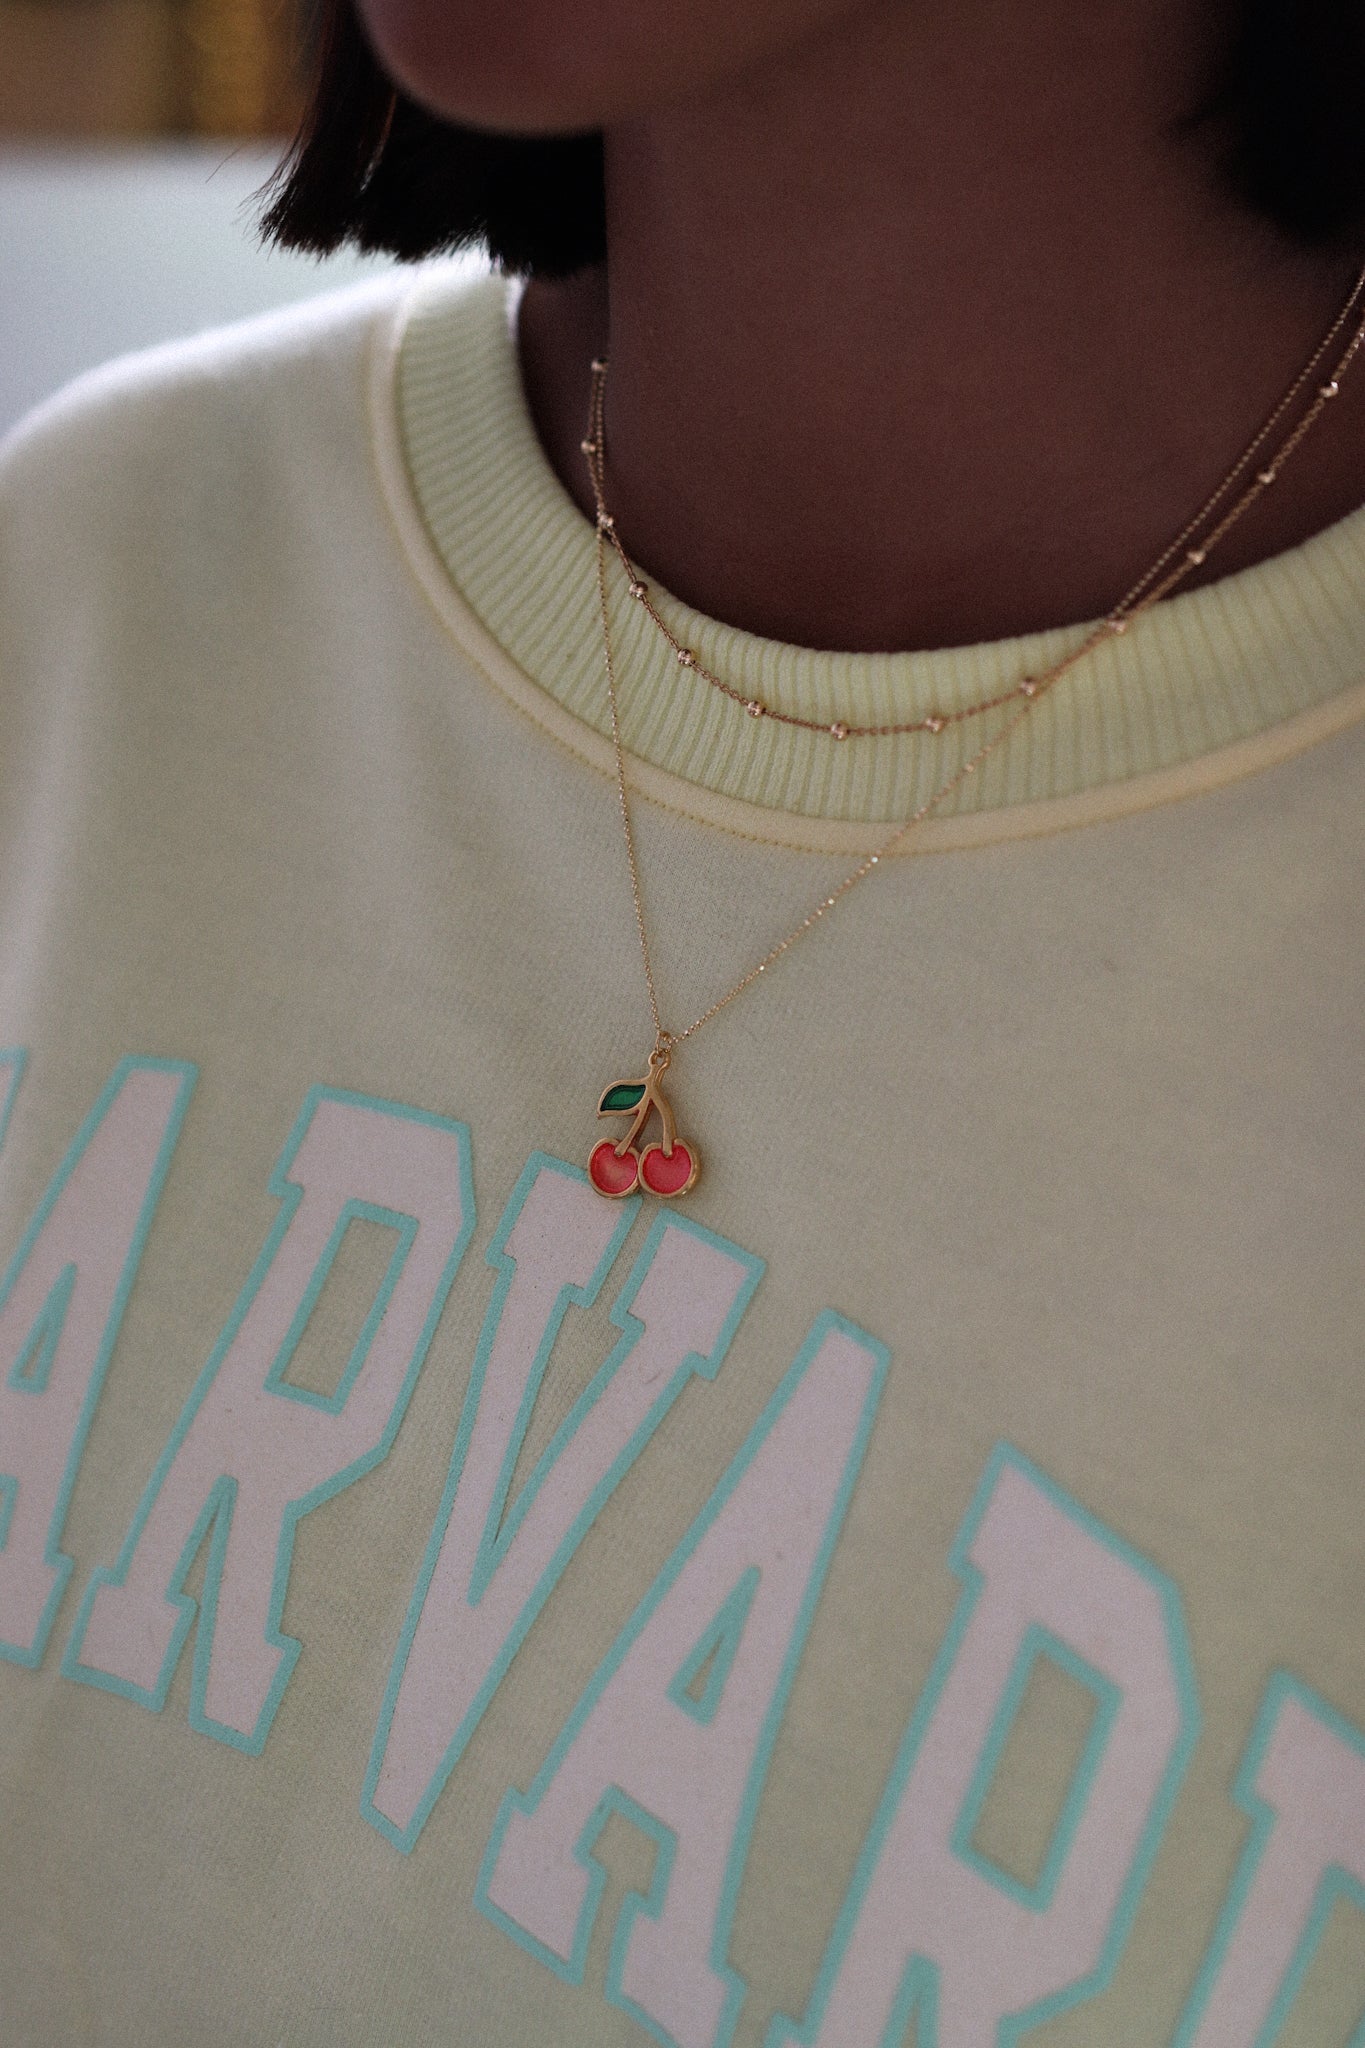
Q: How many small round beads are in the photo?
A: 13